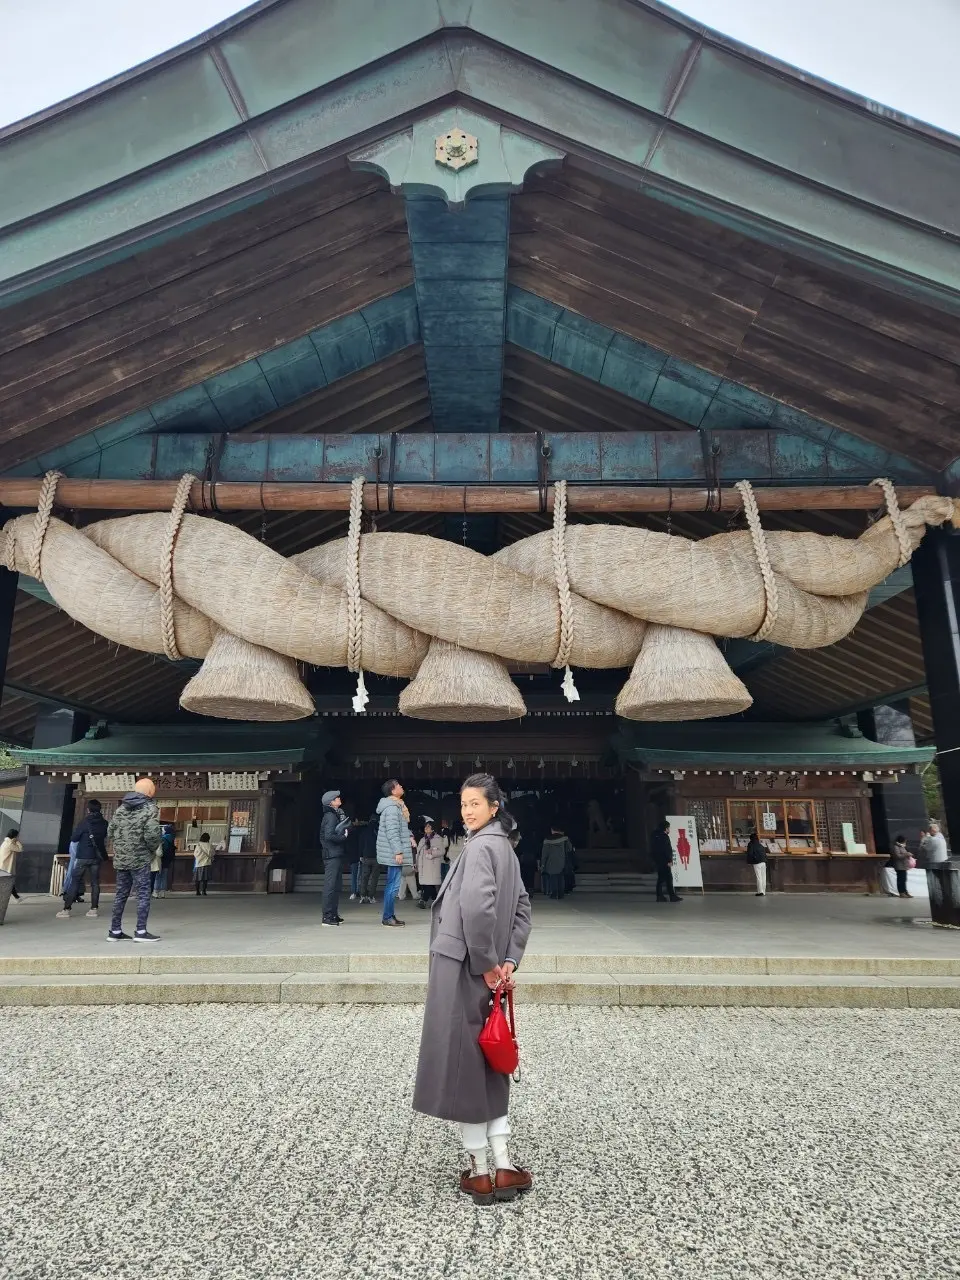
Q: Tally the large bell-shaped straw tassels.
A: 3